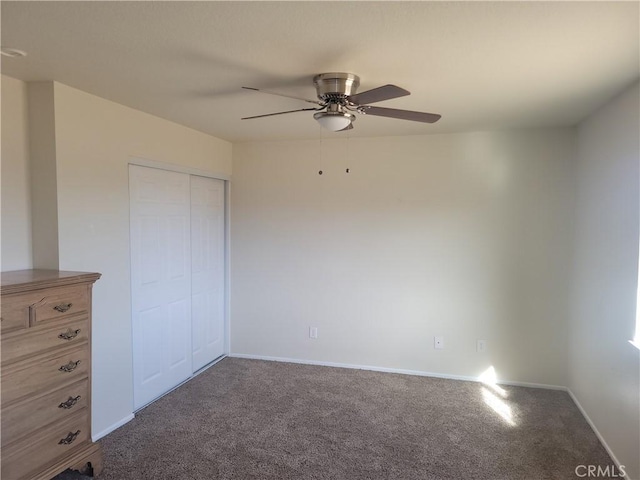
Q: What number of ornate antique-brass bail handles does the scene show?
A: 5